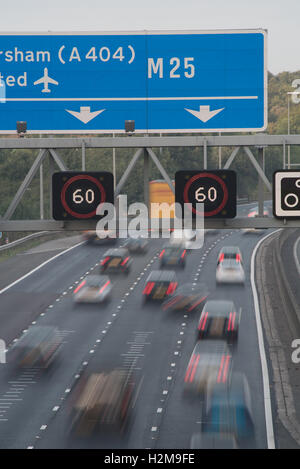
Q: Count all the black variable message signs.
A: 2